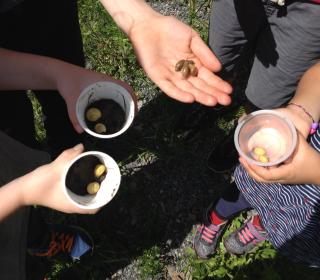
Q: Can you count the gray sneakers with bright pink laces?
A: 2